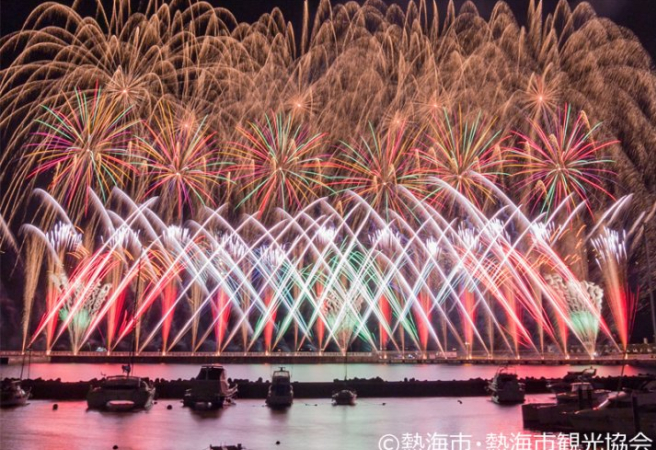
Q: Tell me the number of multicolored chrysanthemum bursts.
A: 6